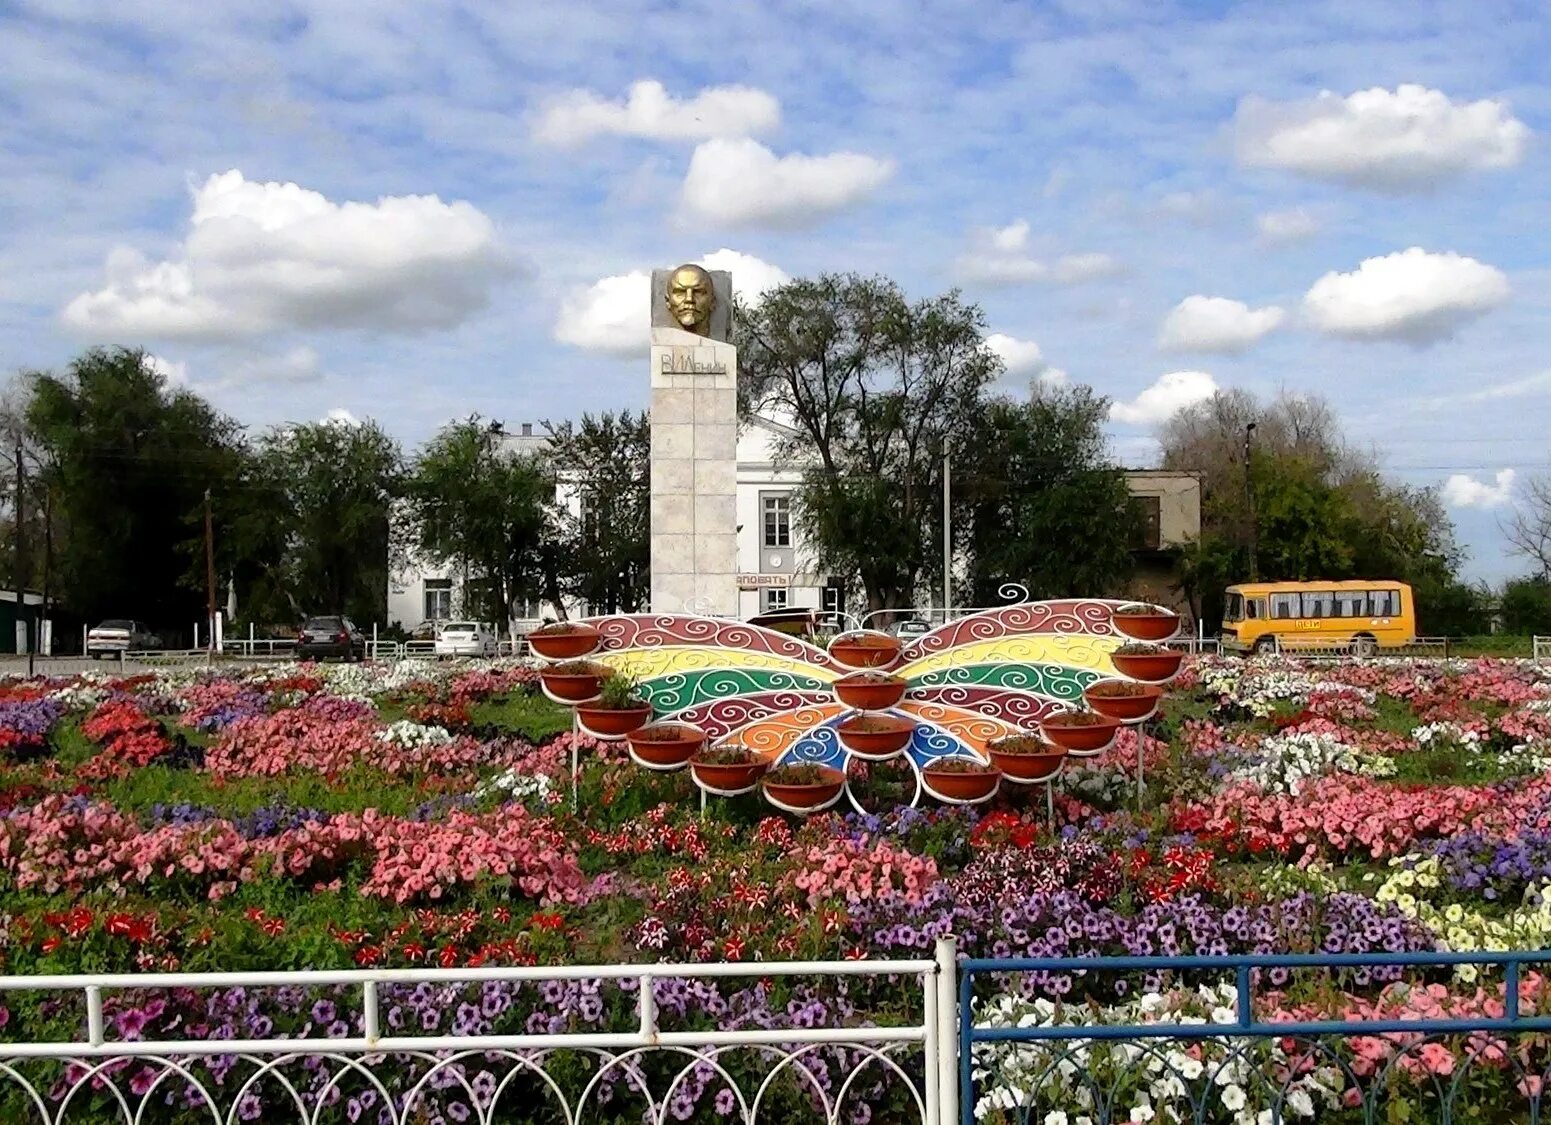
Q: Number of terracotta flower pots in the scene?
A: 15